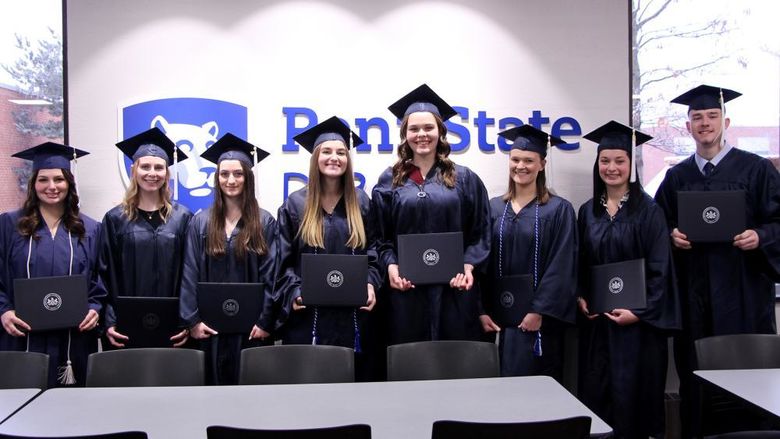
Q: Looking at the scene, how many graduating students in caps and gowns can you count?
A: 8